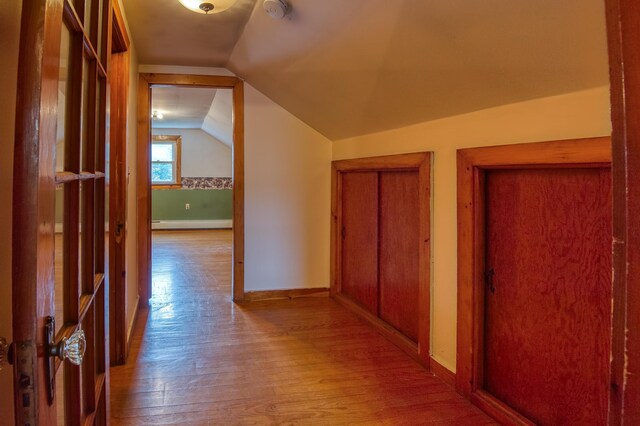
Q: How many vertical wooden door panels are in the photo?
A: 3